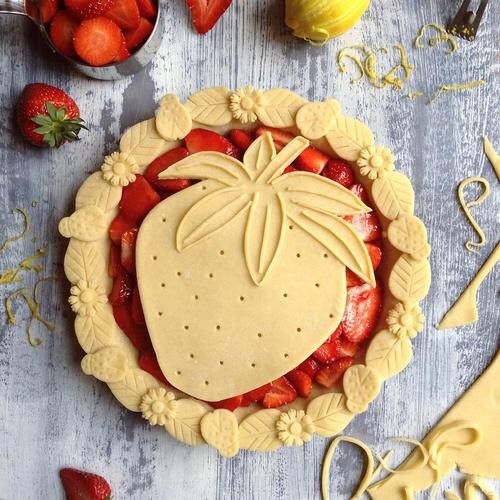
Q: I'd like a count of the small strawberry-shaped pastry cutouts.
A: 7